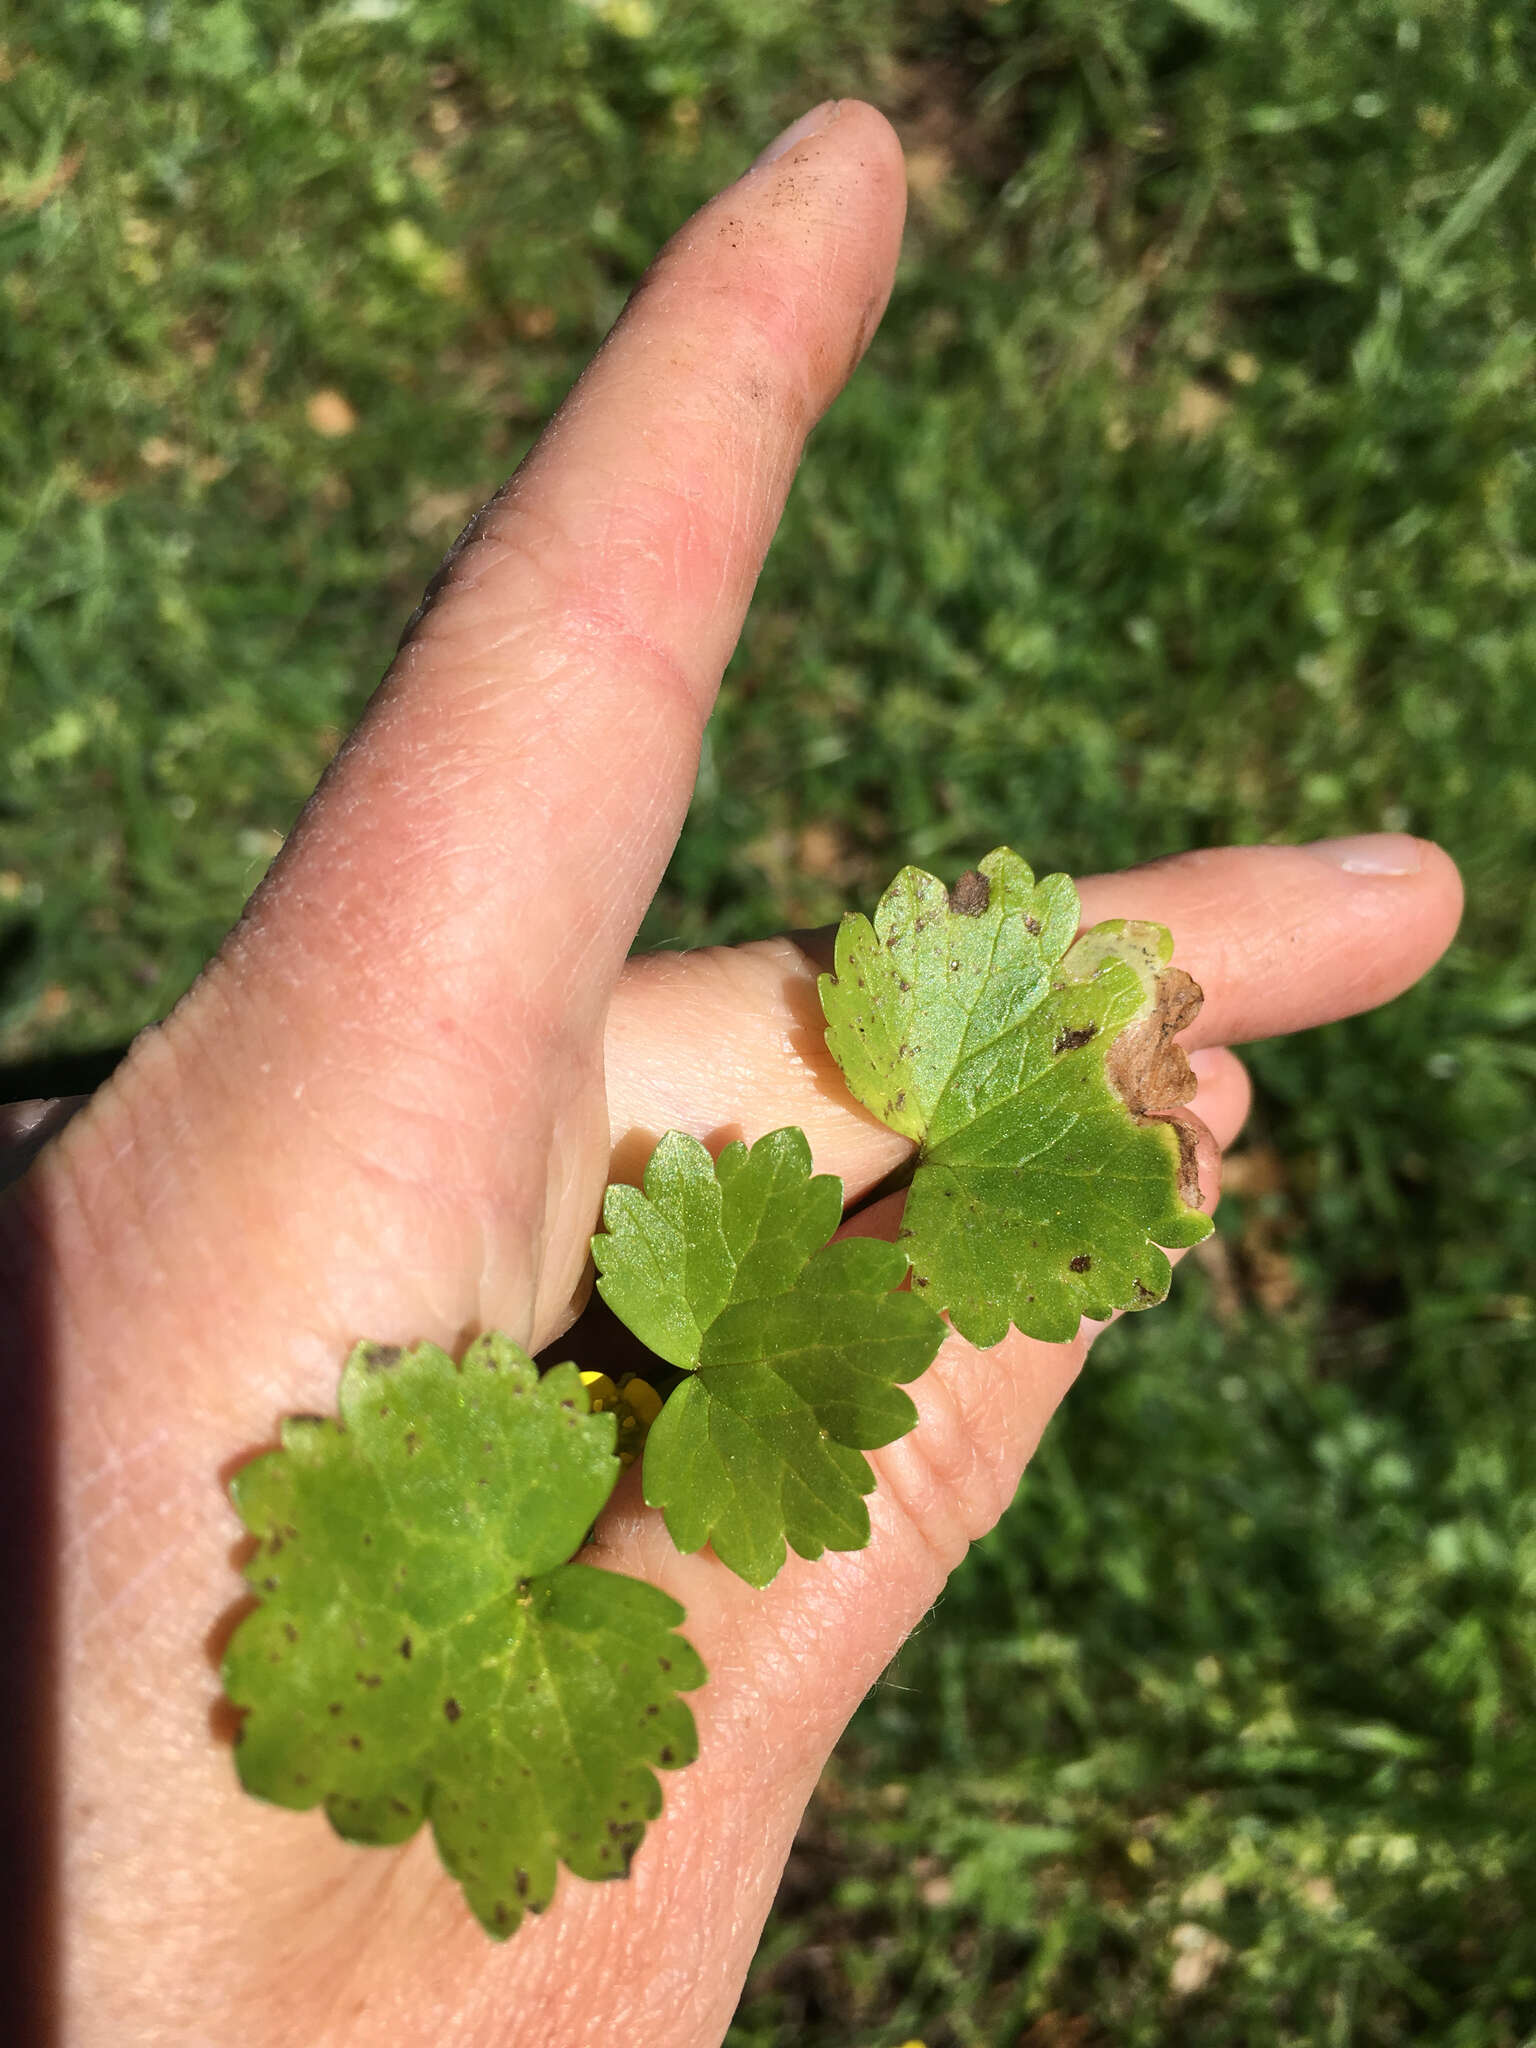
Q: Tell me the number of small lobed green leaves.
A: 3